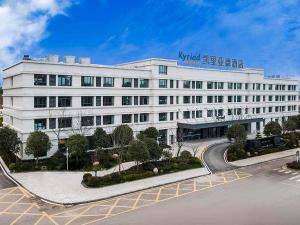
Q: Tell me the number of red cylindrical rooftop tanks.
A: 0